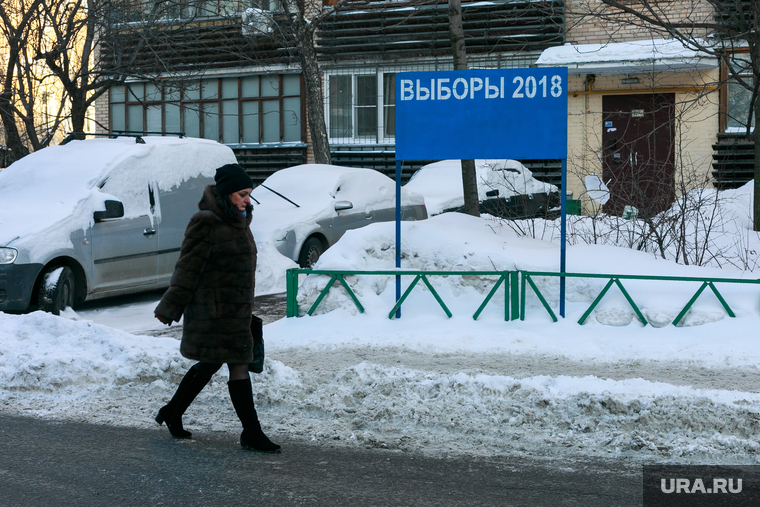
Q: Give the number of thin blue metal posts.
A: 2